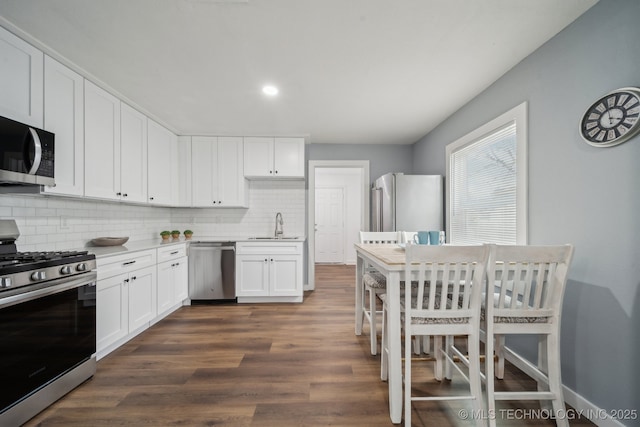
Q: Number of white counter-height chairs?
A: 4